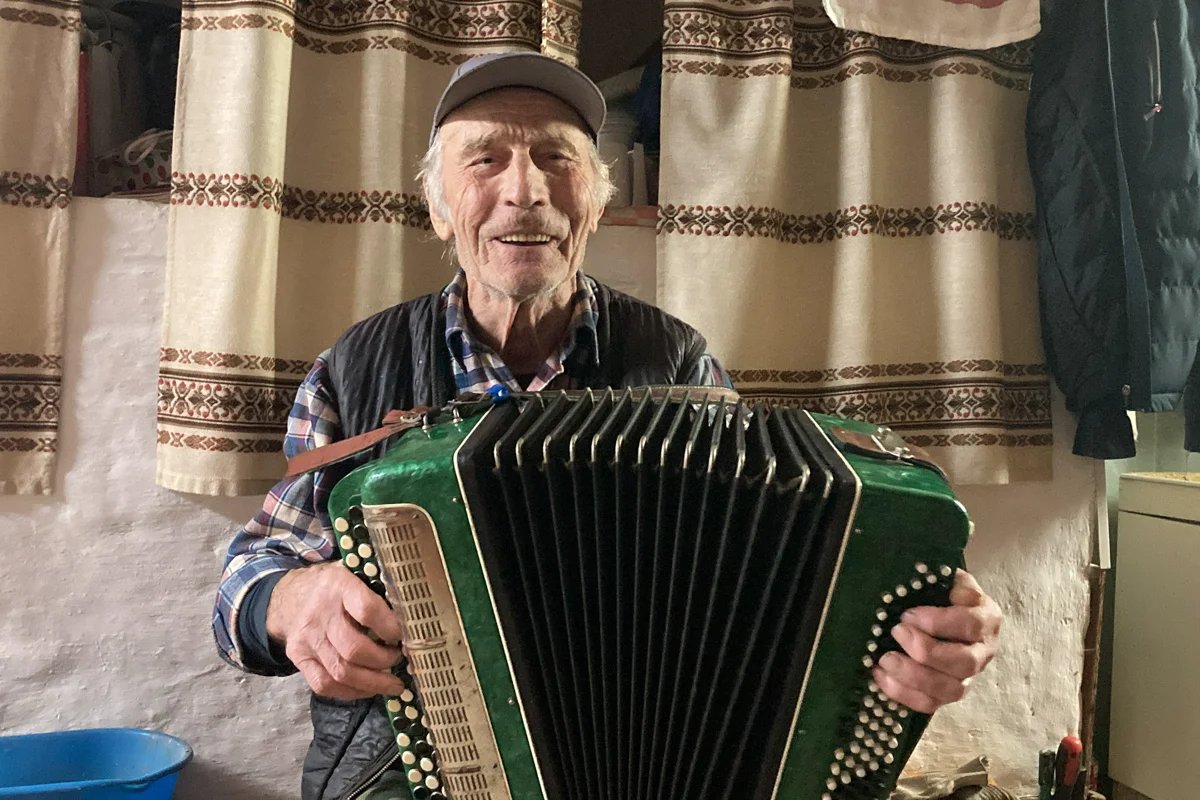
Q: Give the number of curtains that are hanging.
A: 3